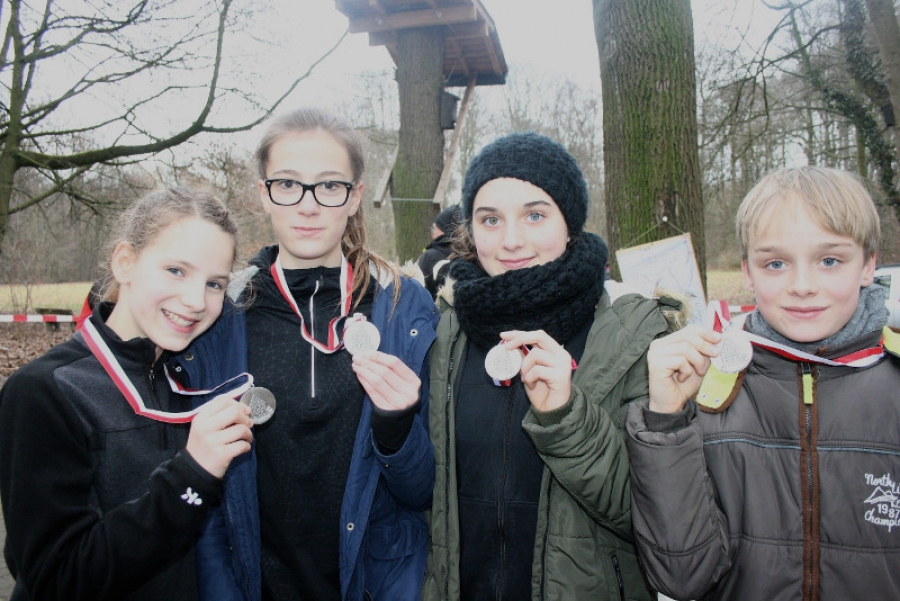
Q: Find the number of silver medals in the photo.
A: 4